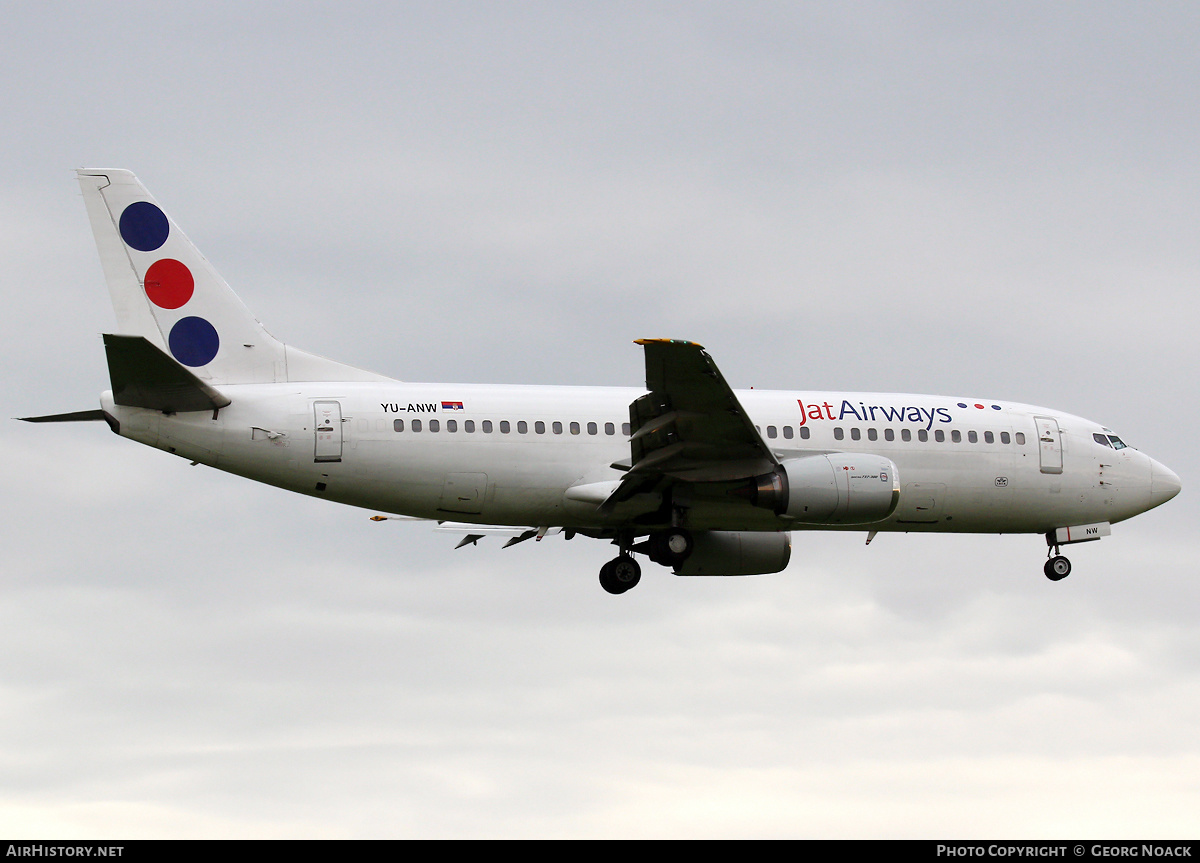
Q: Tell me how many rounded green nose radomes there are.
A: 0